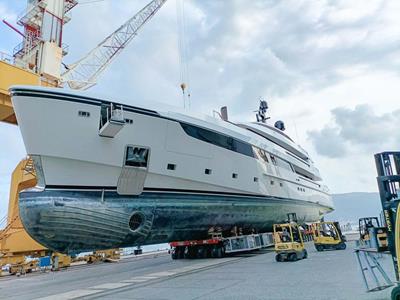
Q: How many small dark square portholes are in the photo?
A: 6